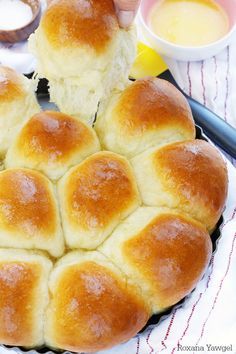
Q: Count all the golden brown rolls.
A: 10